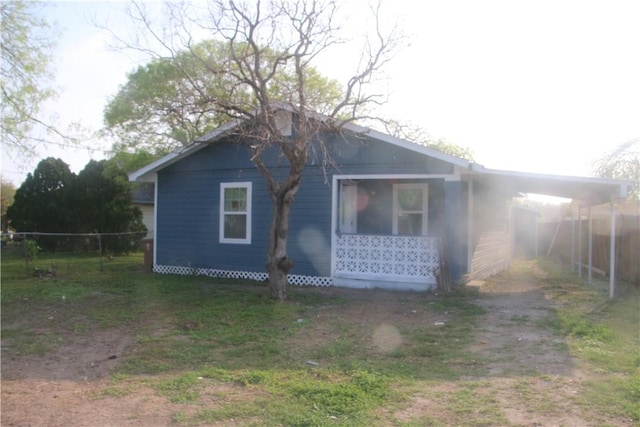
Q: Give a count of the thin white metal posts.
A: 4